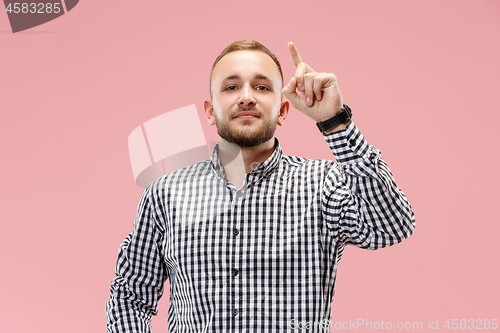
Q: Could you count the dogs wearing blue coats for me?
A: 0